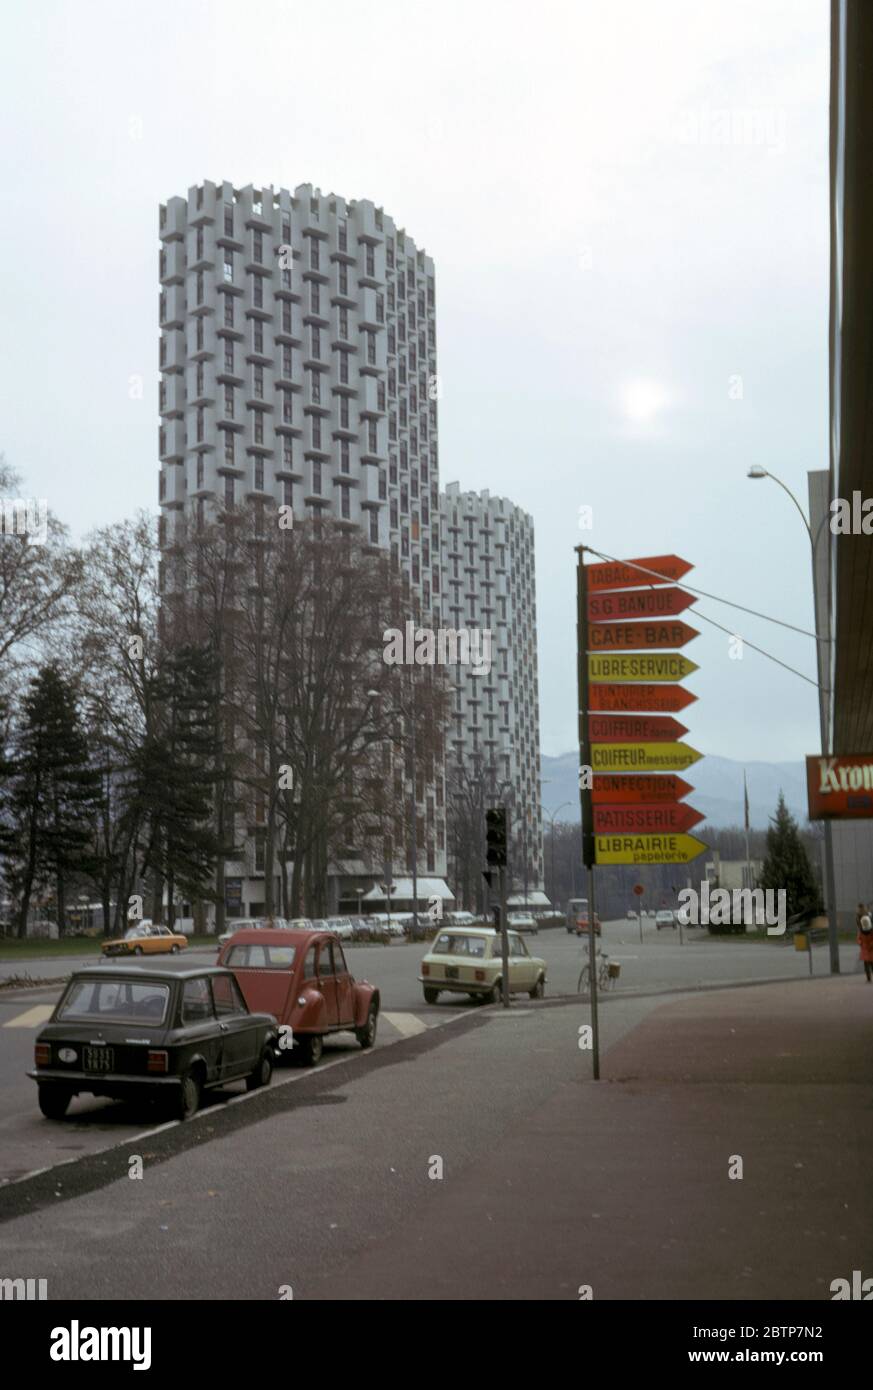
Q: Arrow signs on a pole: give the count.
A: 10